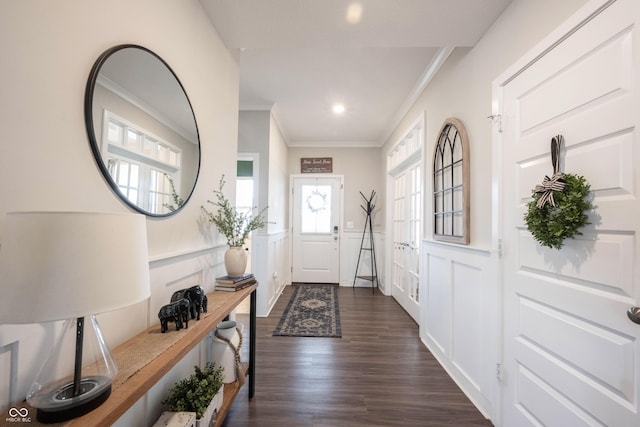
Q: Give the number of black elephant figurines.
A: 3